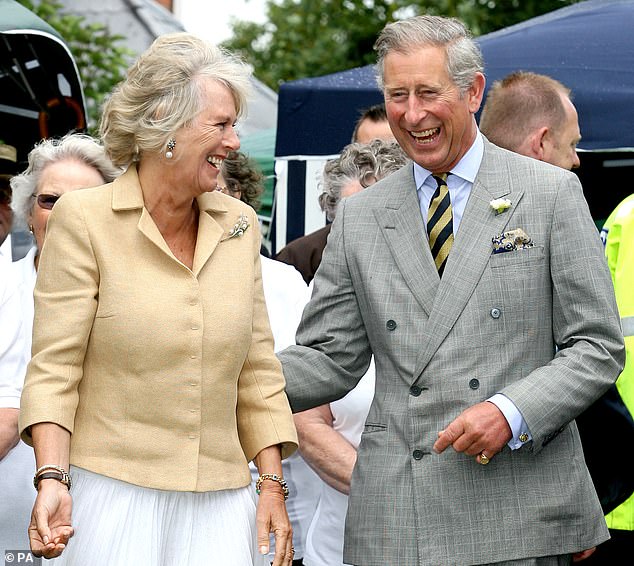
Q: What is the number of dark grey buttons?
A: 5